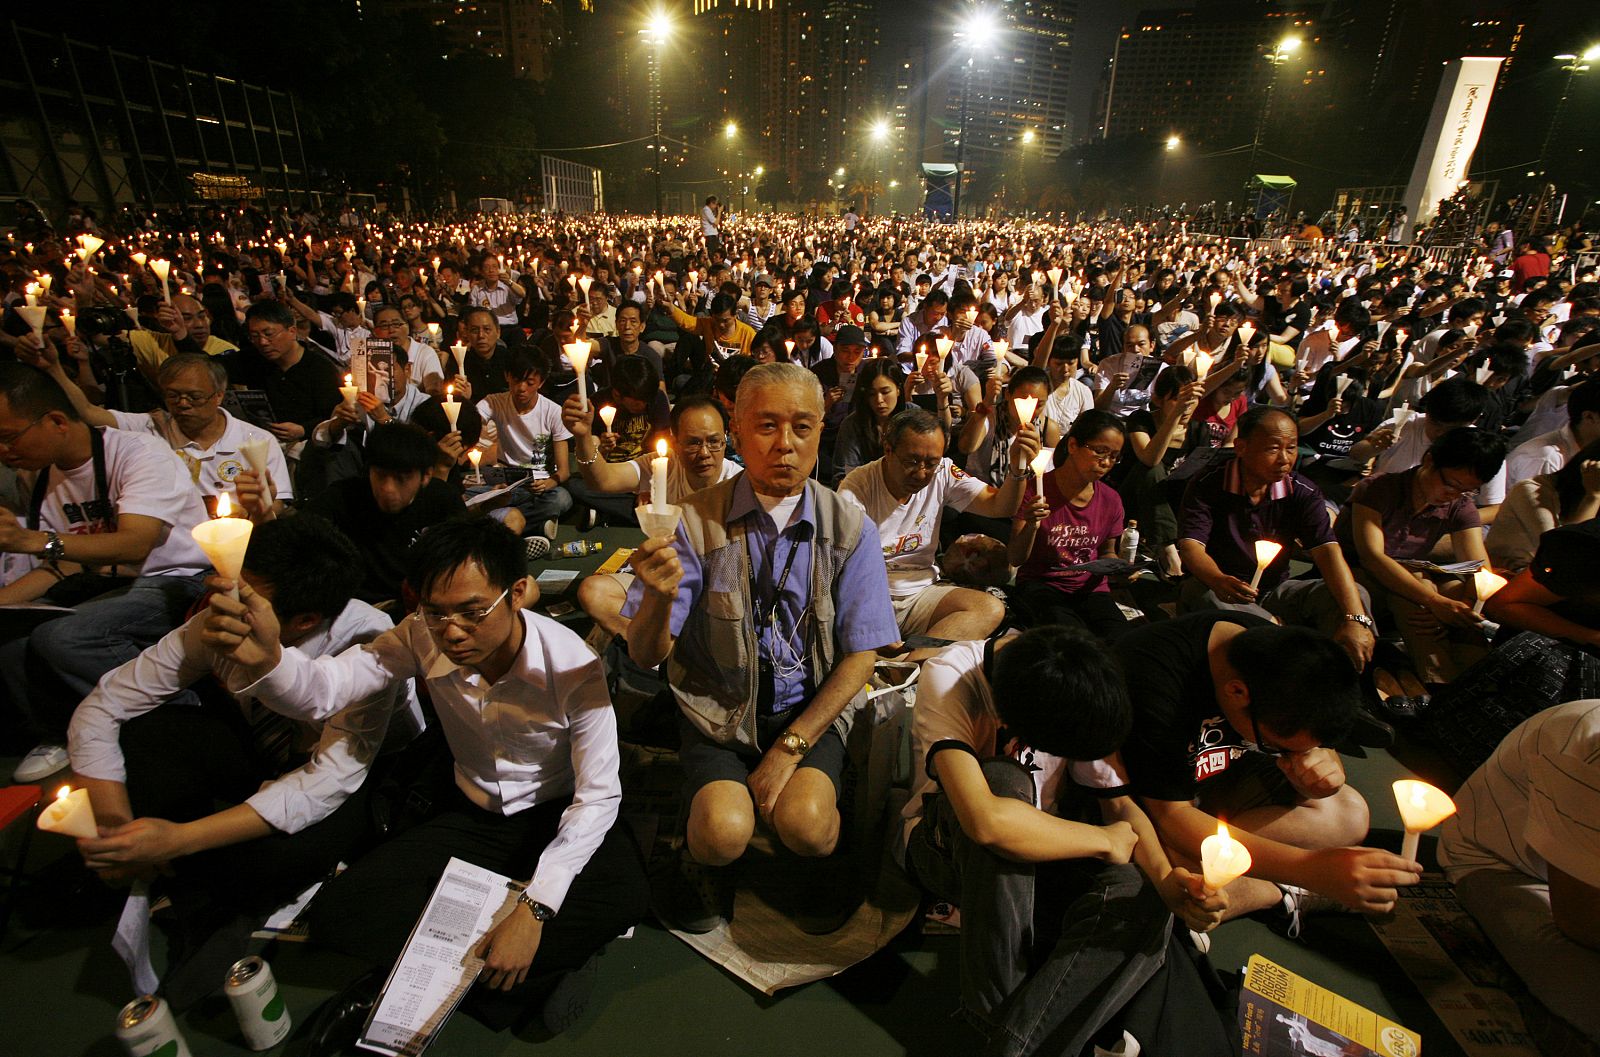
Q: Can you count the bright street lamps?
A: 8